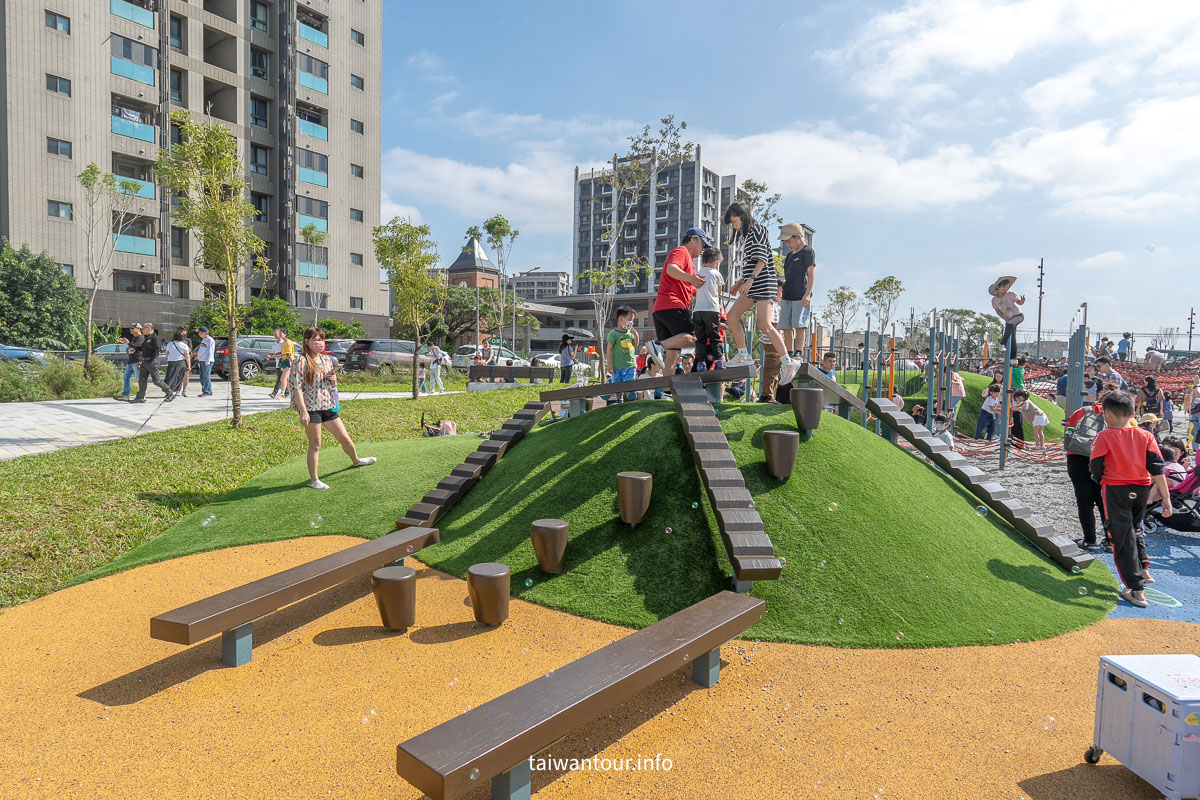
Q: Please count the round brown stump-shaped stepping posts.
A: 6